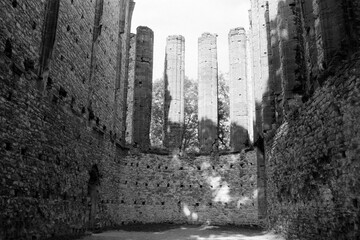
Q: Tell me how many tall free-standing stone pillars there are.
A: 4